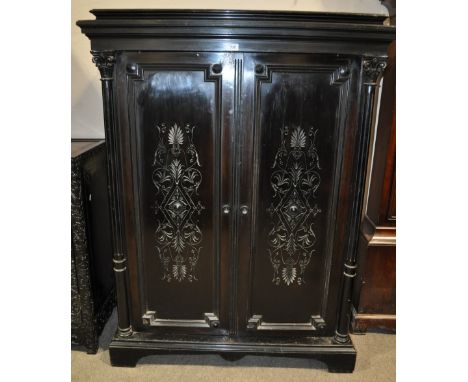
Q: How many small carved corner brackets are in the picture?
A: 8